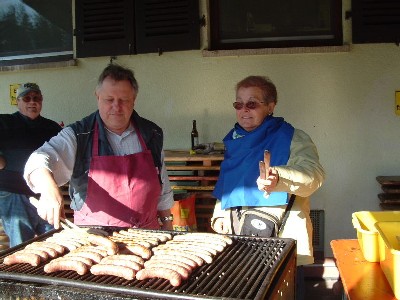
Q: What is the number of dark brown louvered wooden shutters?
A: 3